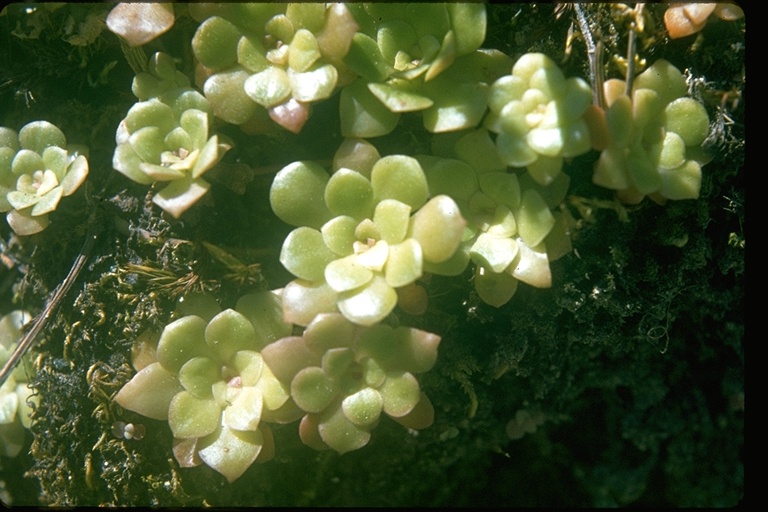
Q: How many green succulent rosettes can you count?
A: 11